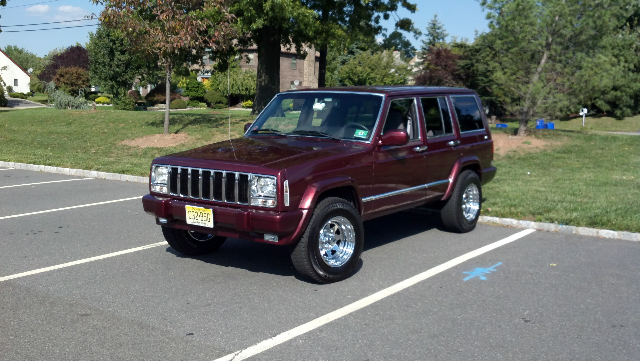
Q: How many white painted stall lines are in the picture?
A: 5